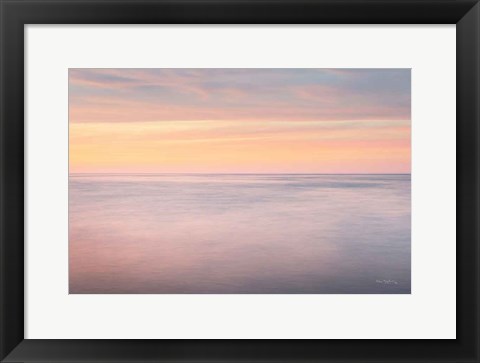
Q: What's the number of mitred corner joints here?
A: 4